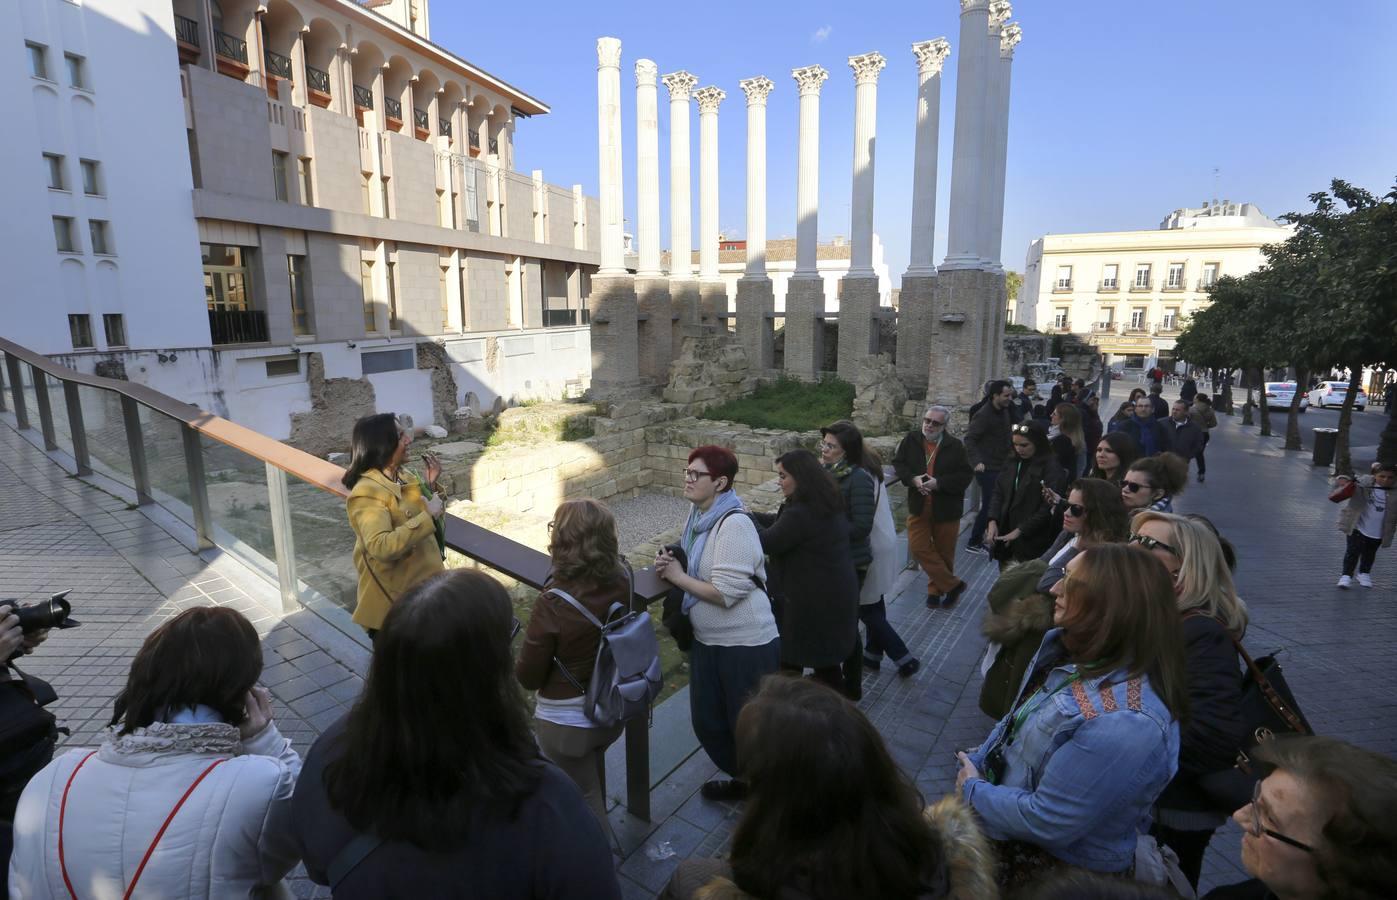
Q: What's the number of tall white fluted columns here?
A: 11